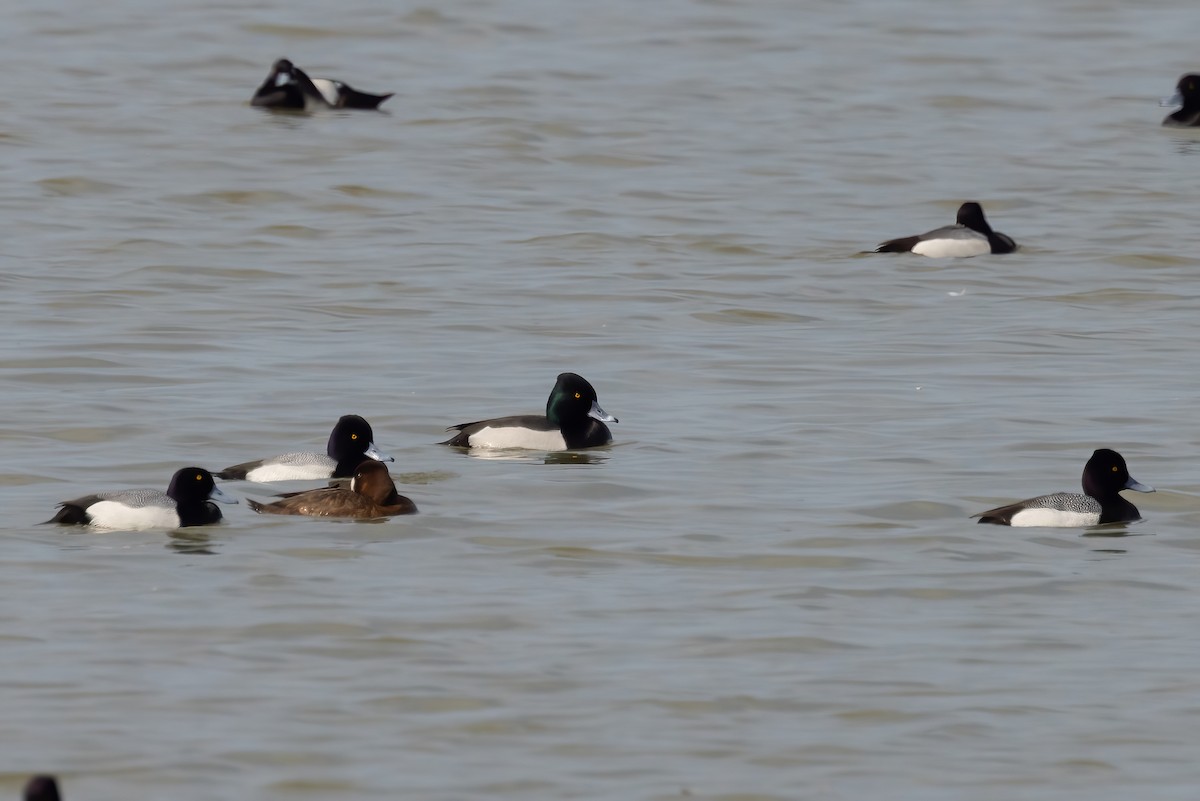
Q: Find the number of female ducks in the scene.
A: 1